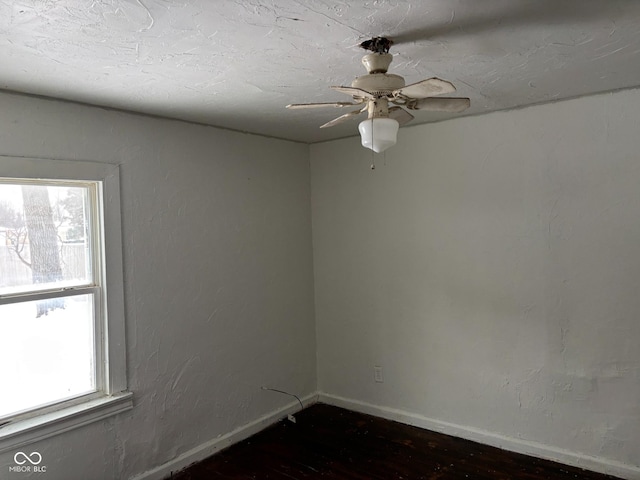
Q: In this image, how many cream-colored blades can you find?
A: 6